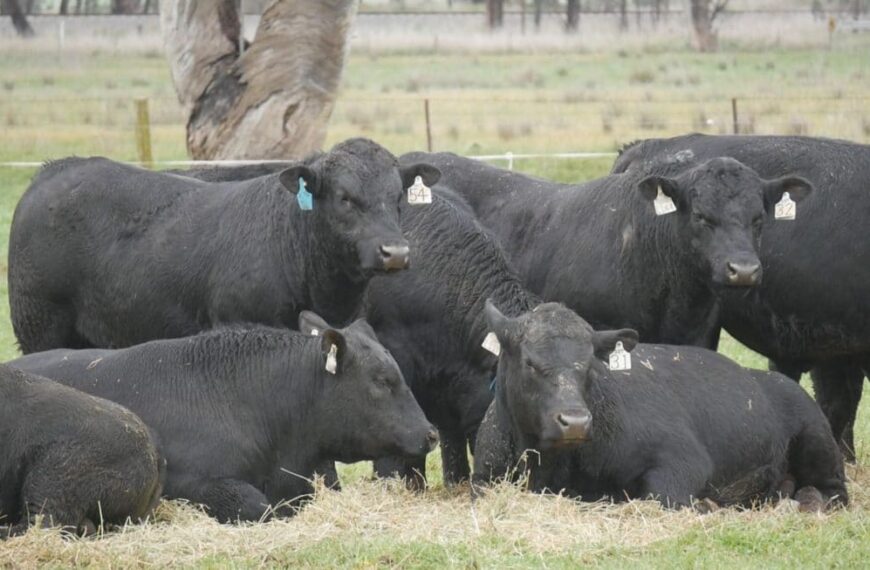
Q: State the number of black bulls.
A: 7